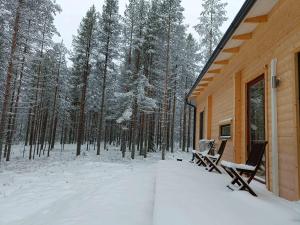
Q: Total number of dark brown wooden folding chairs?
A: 3